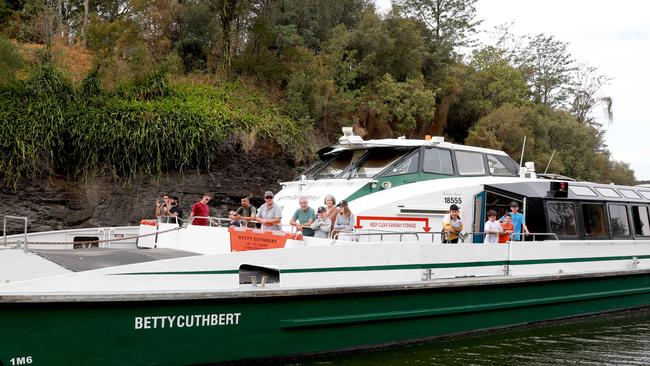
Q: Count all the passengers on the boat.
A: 14